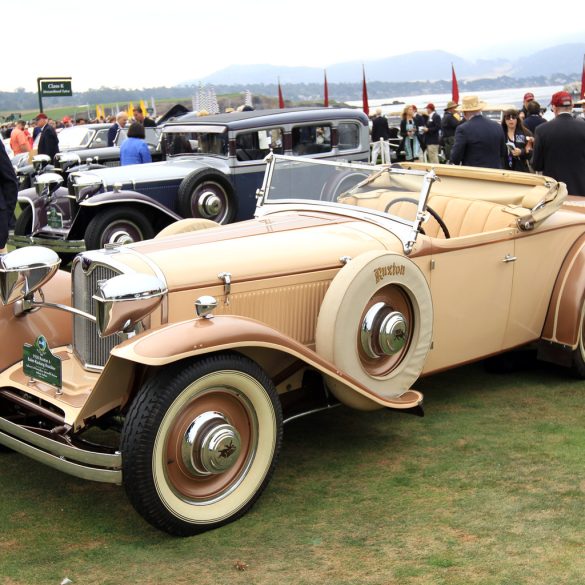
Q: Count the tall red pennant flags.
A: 5